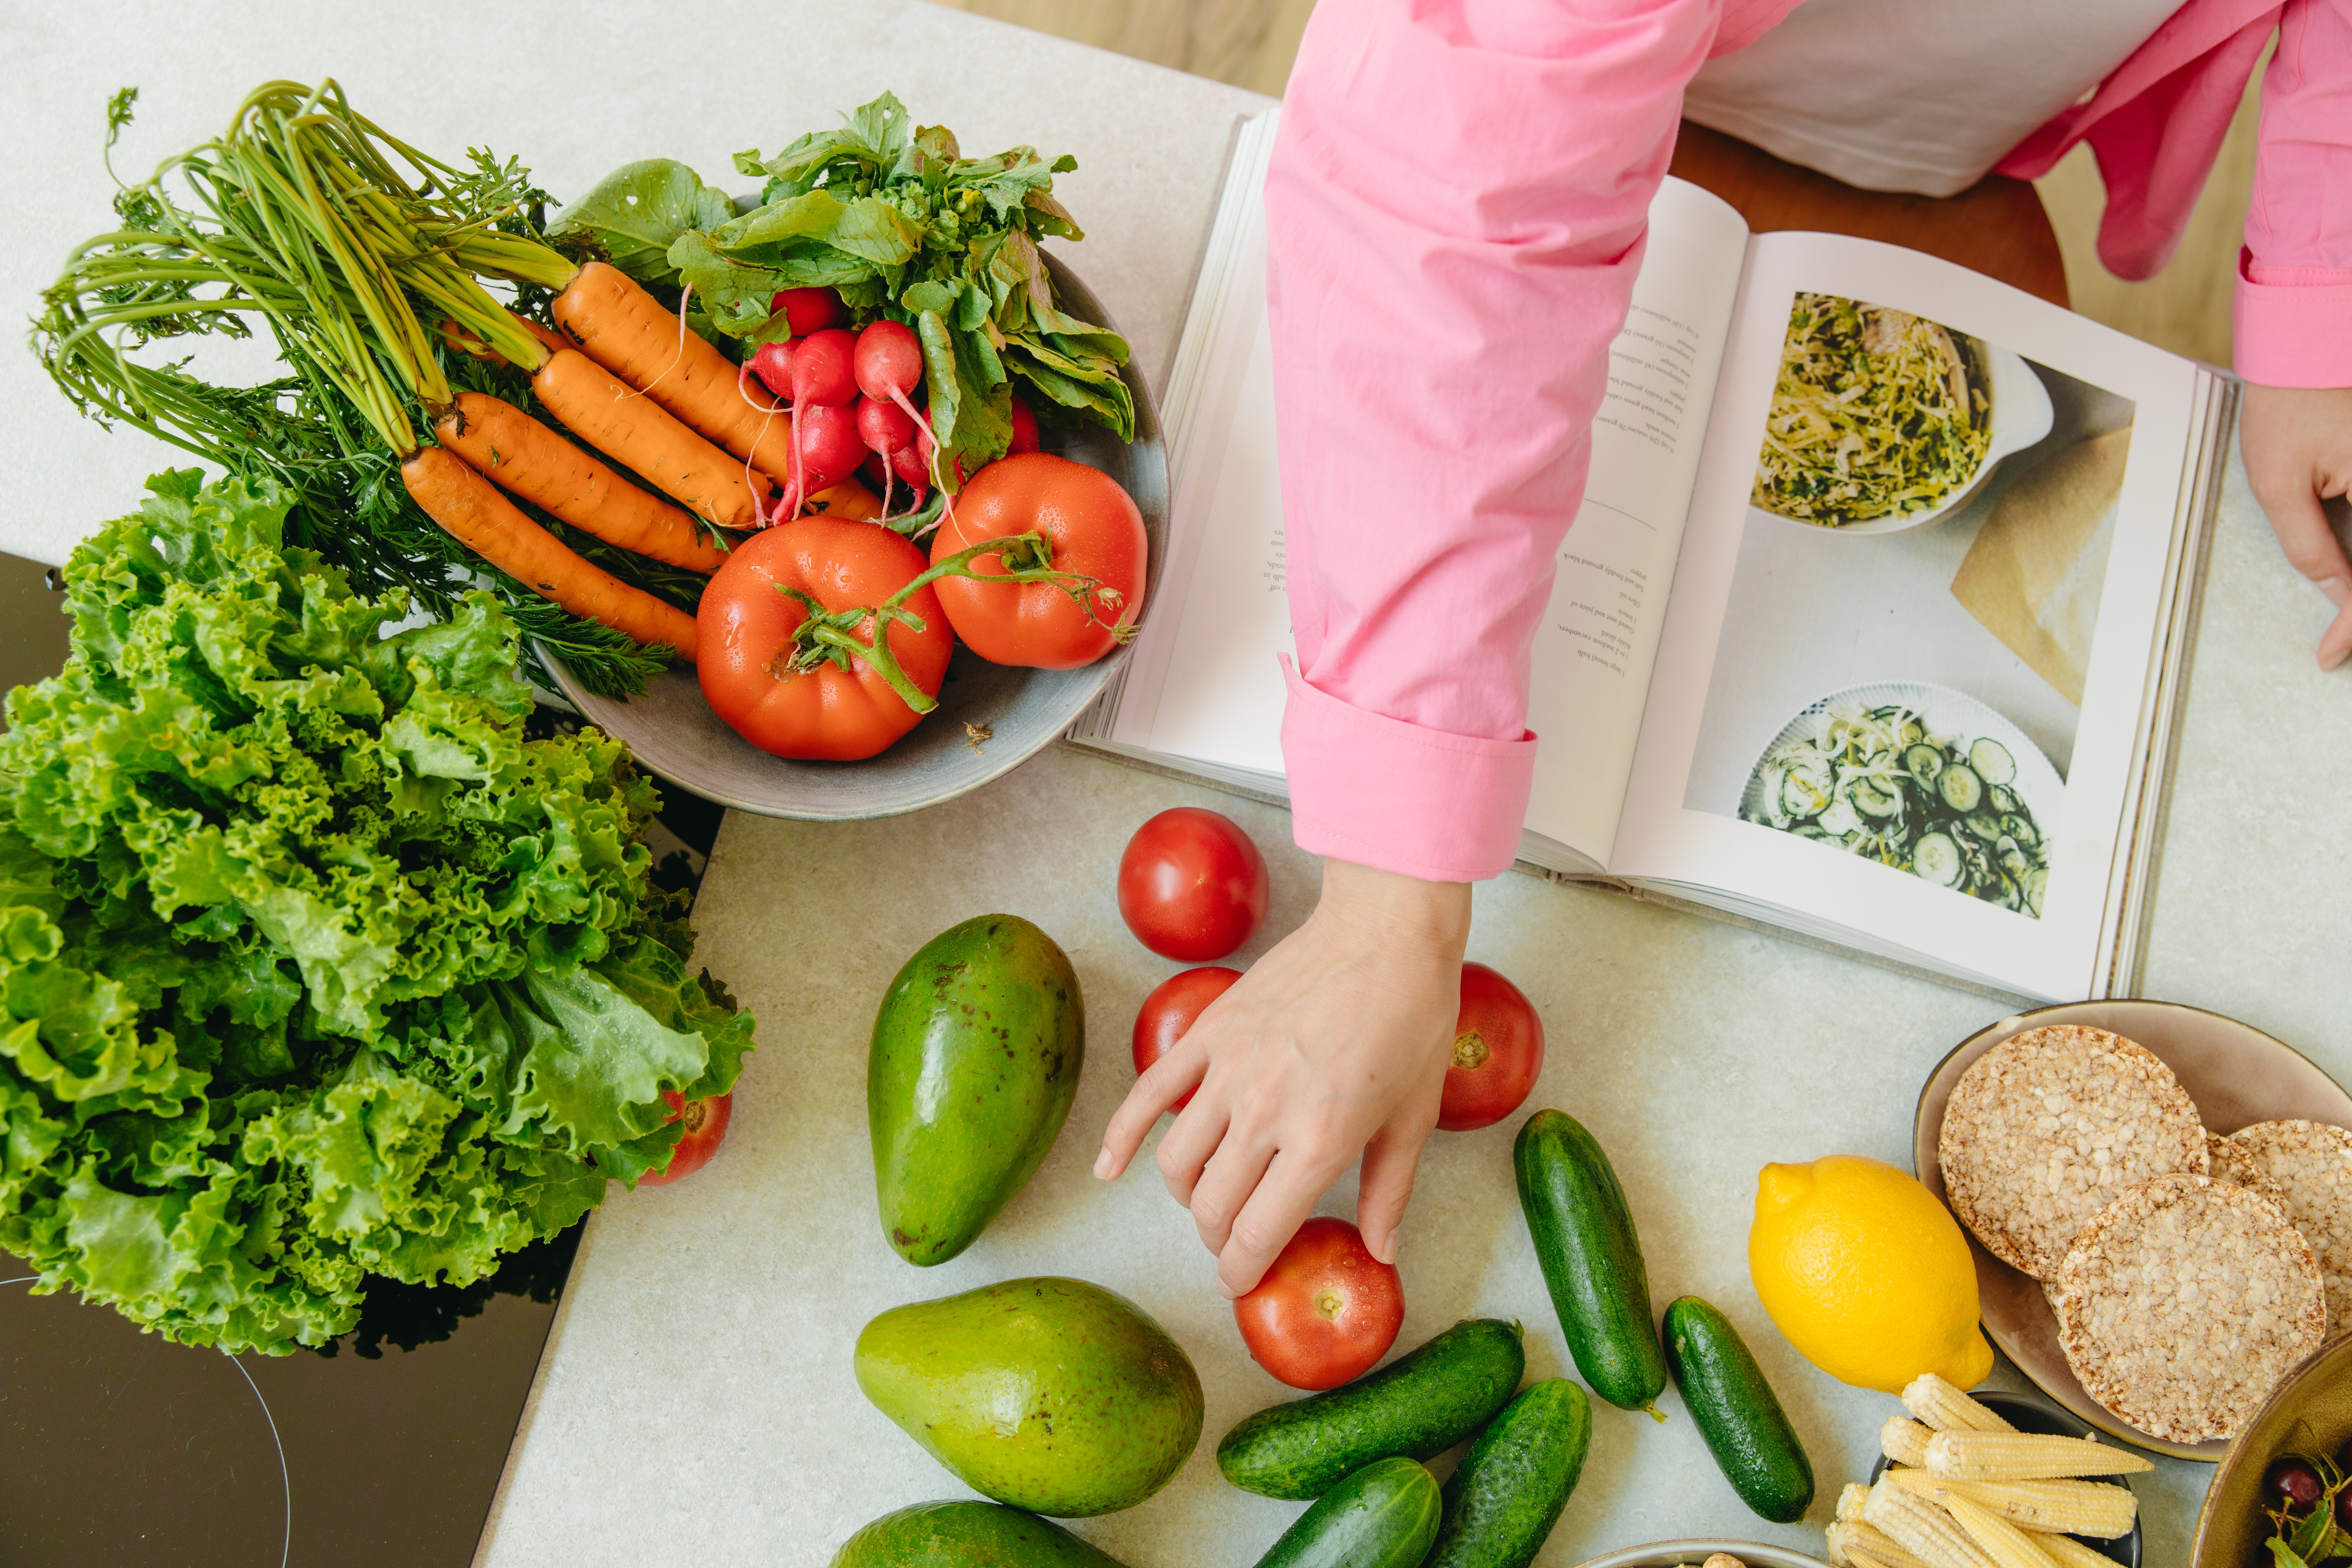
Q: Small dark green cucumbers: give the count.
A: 5